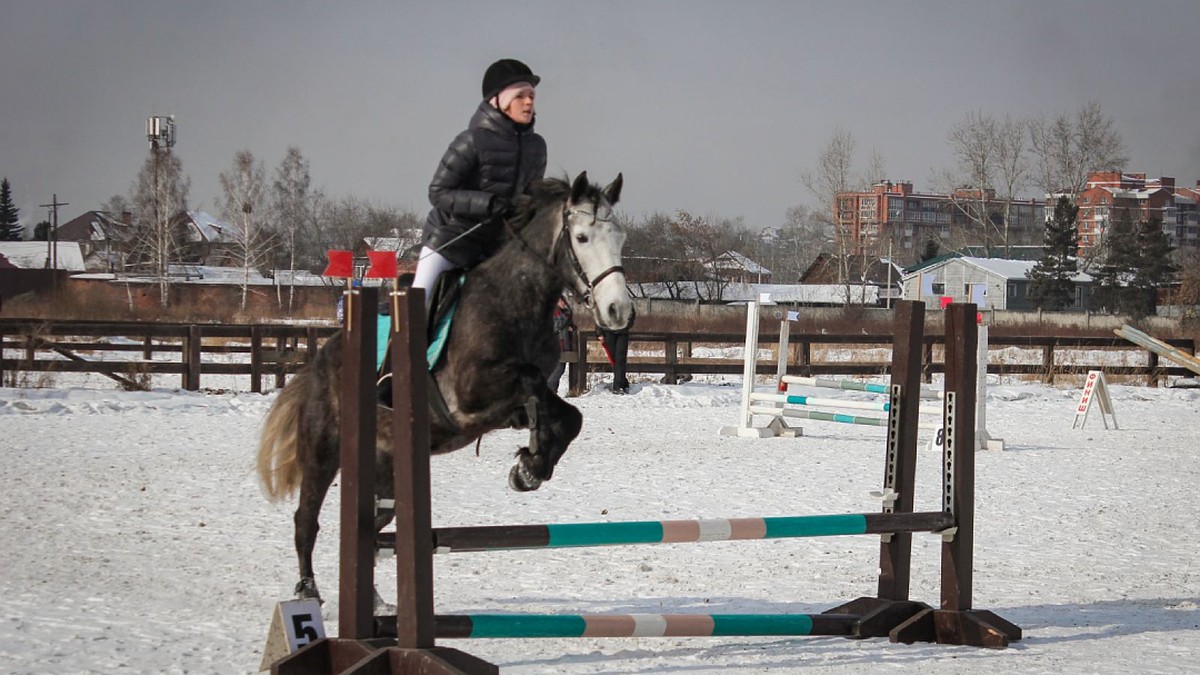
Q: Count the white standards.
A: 3